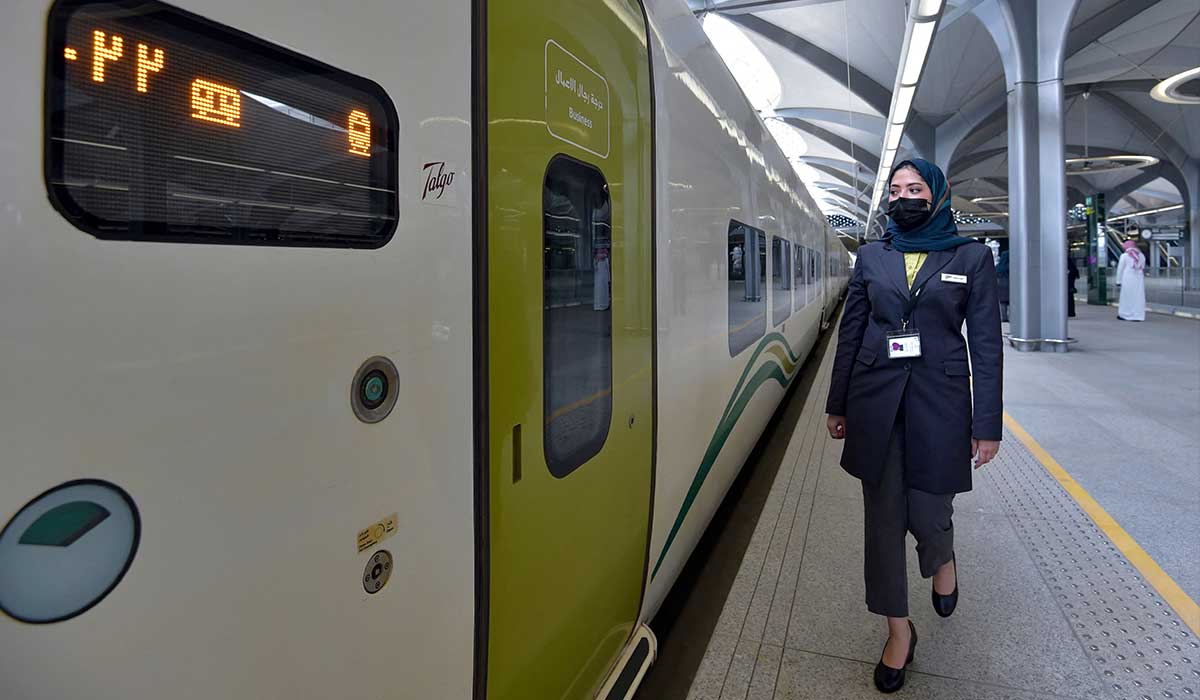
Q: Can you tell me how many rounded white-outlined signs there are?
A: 1